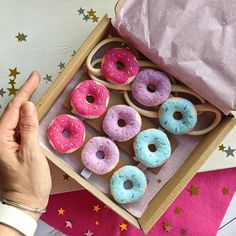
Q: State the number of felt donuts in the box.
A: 9